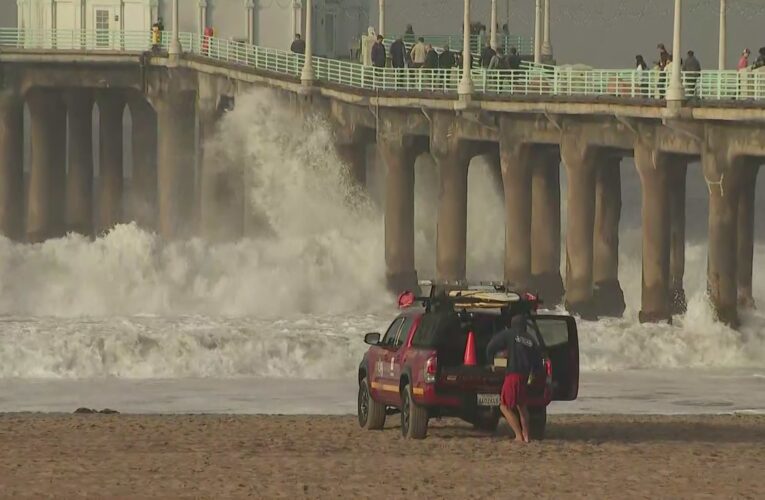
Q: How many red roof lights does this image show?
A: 2